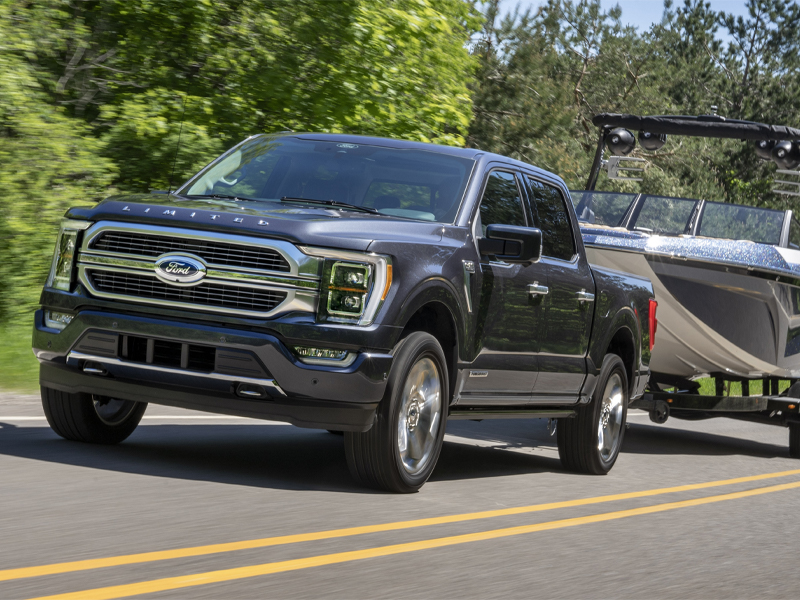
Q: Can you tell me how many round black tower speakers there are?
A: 4